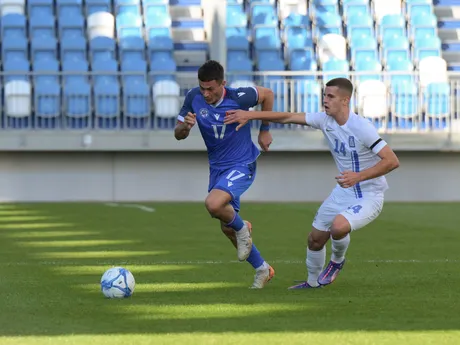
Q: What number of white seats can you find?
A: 10